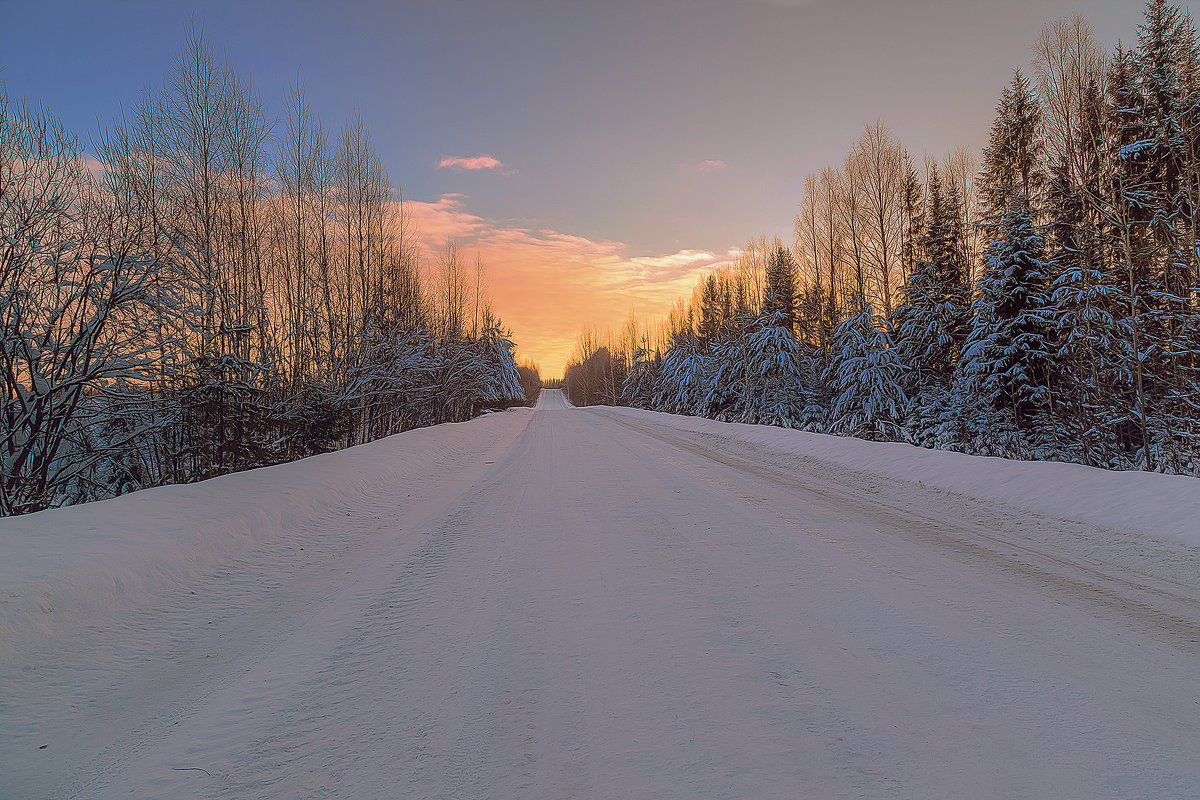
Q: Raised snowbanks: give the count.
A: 2